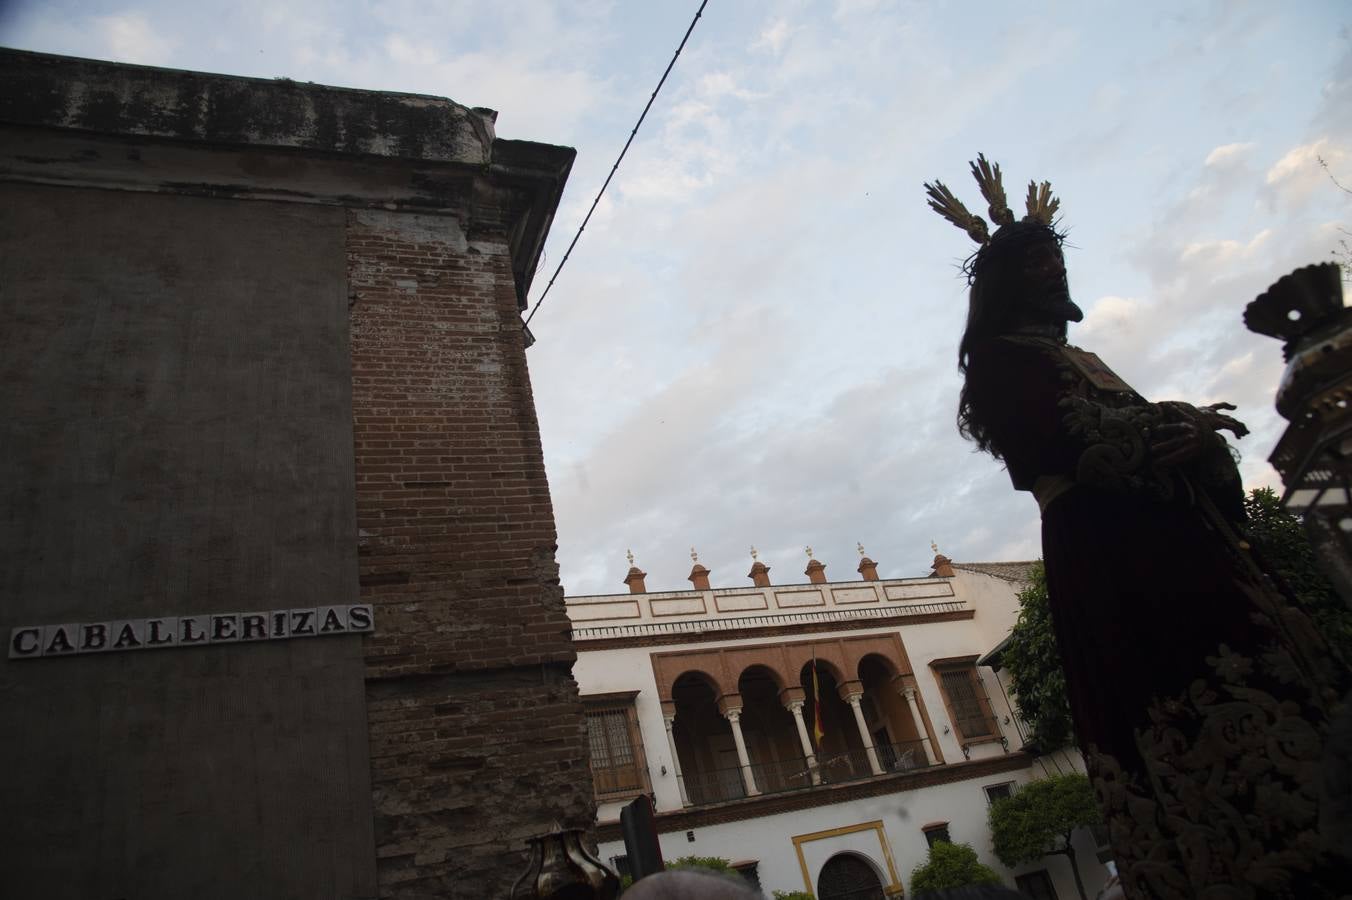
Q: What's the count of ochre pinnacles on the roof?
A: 6